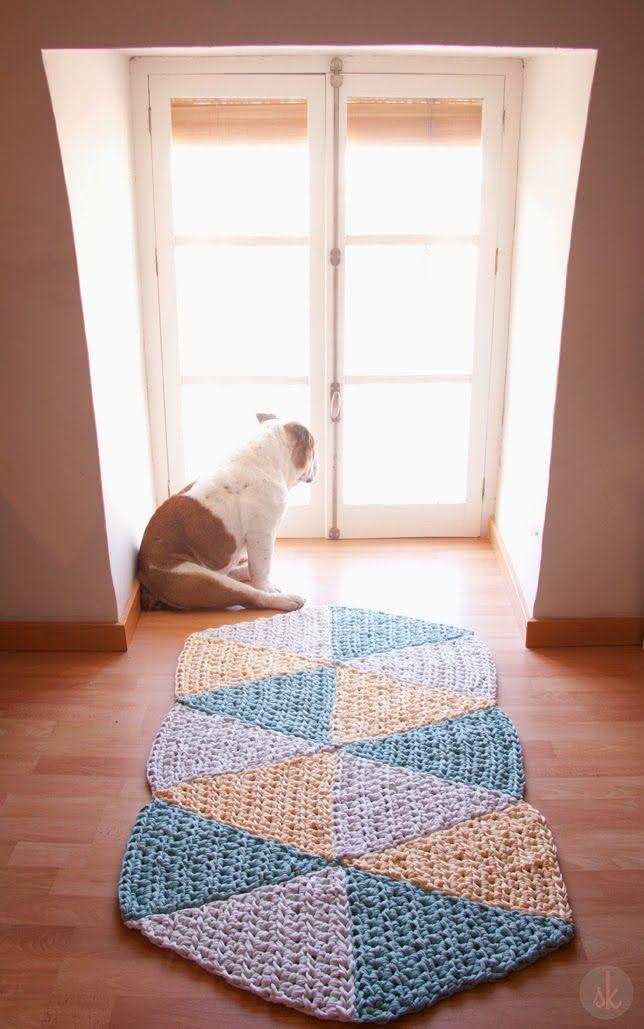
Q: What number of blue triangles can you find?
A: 5